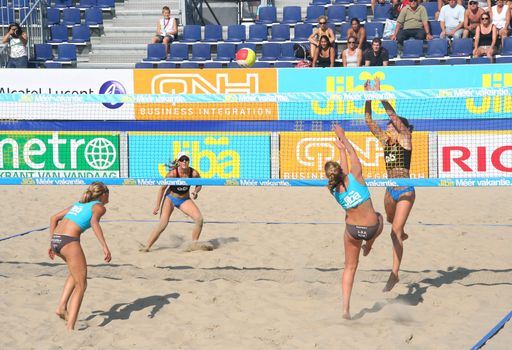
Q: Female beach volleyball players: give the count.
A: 4